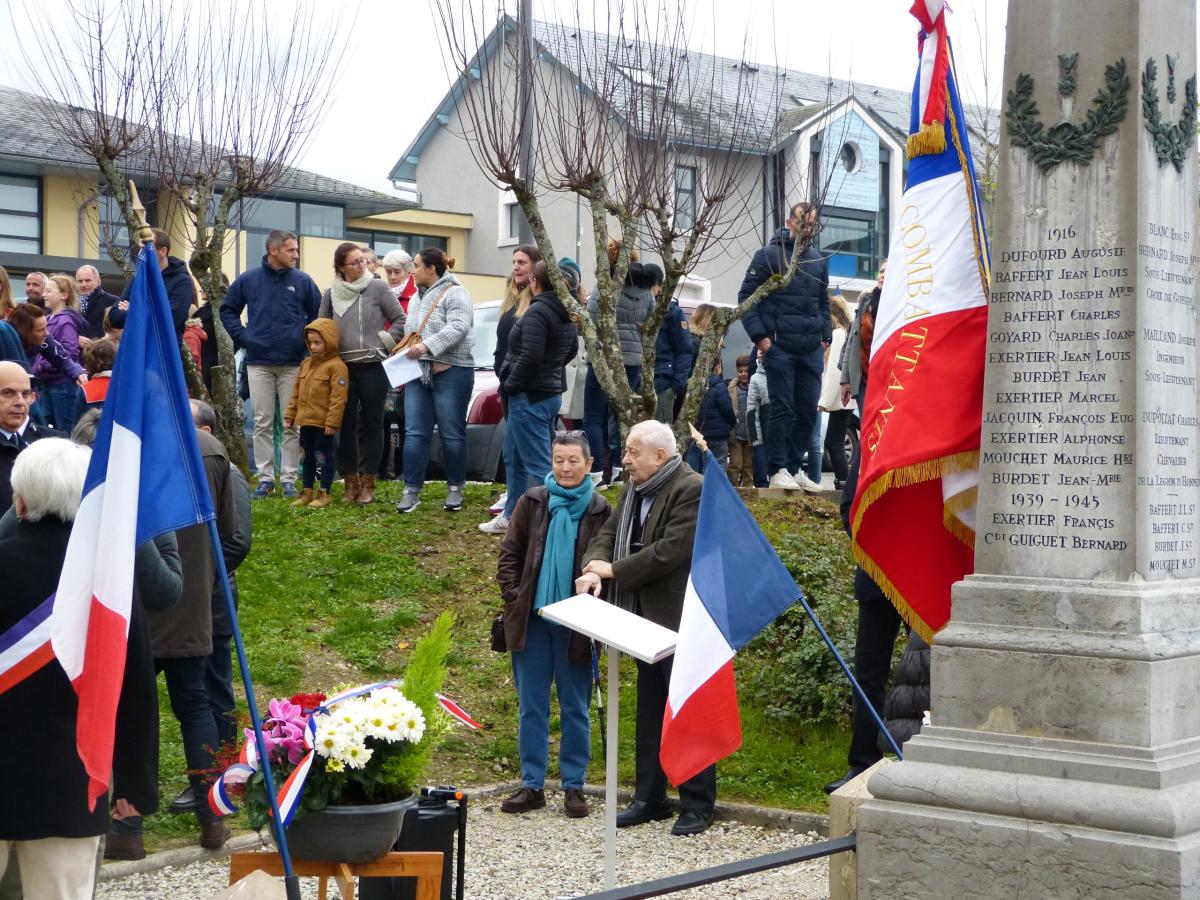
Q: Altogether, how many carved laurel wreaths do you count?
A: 2